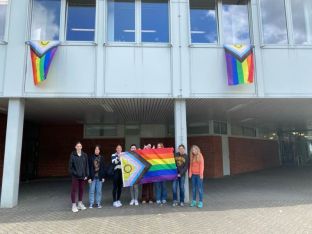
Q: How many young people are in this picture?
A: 8